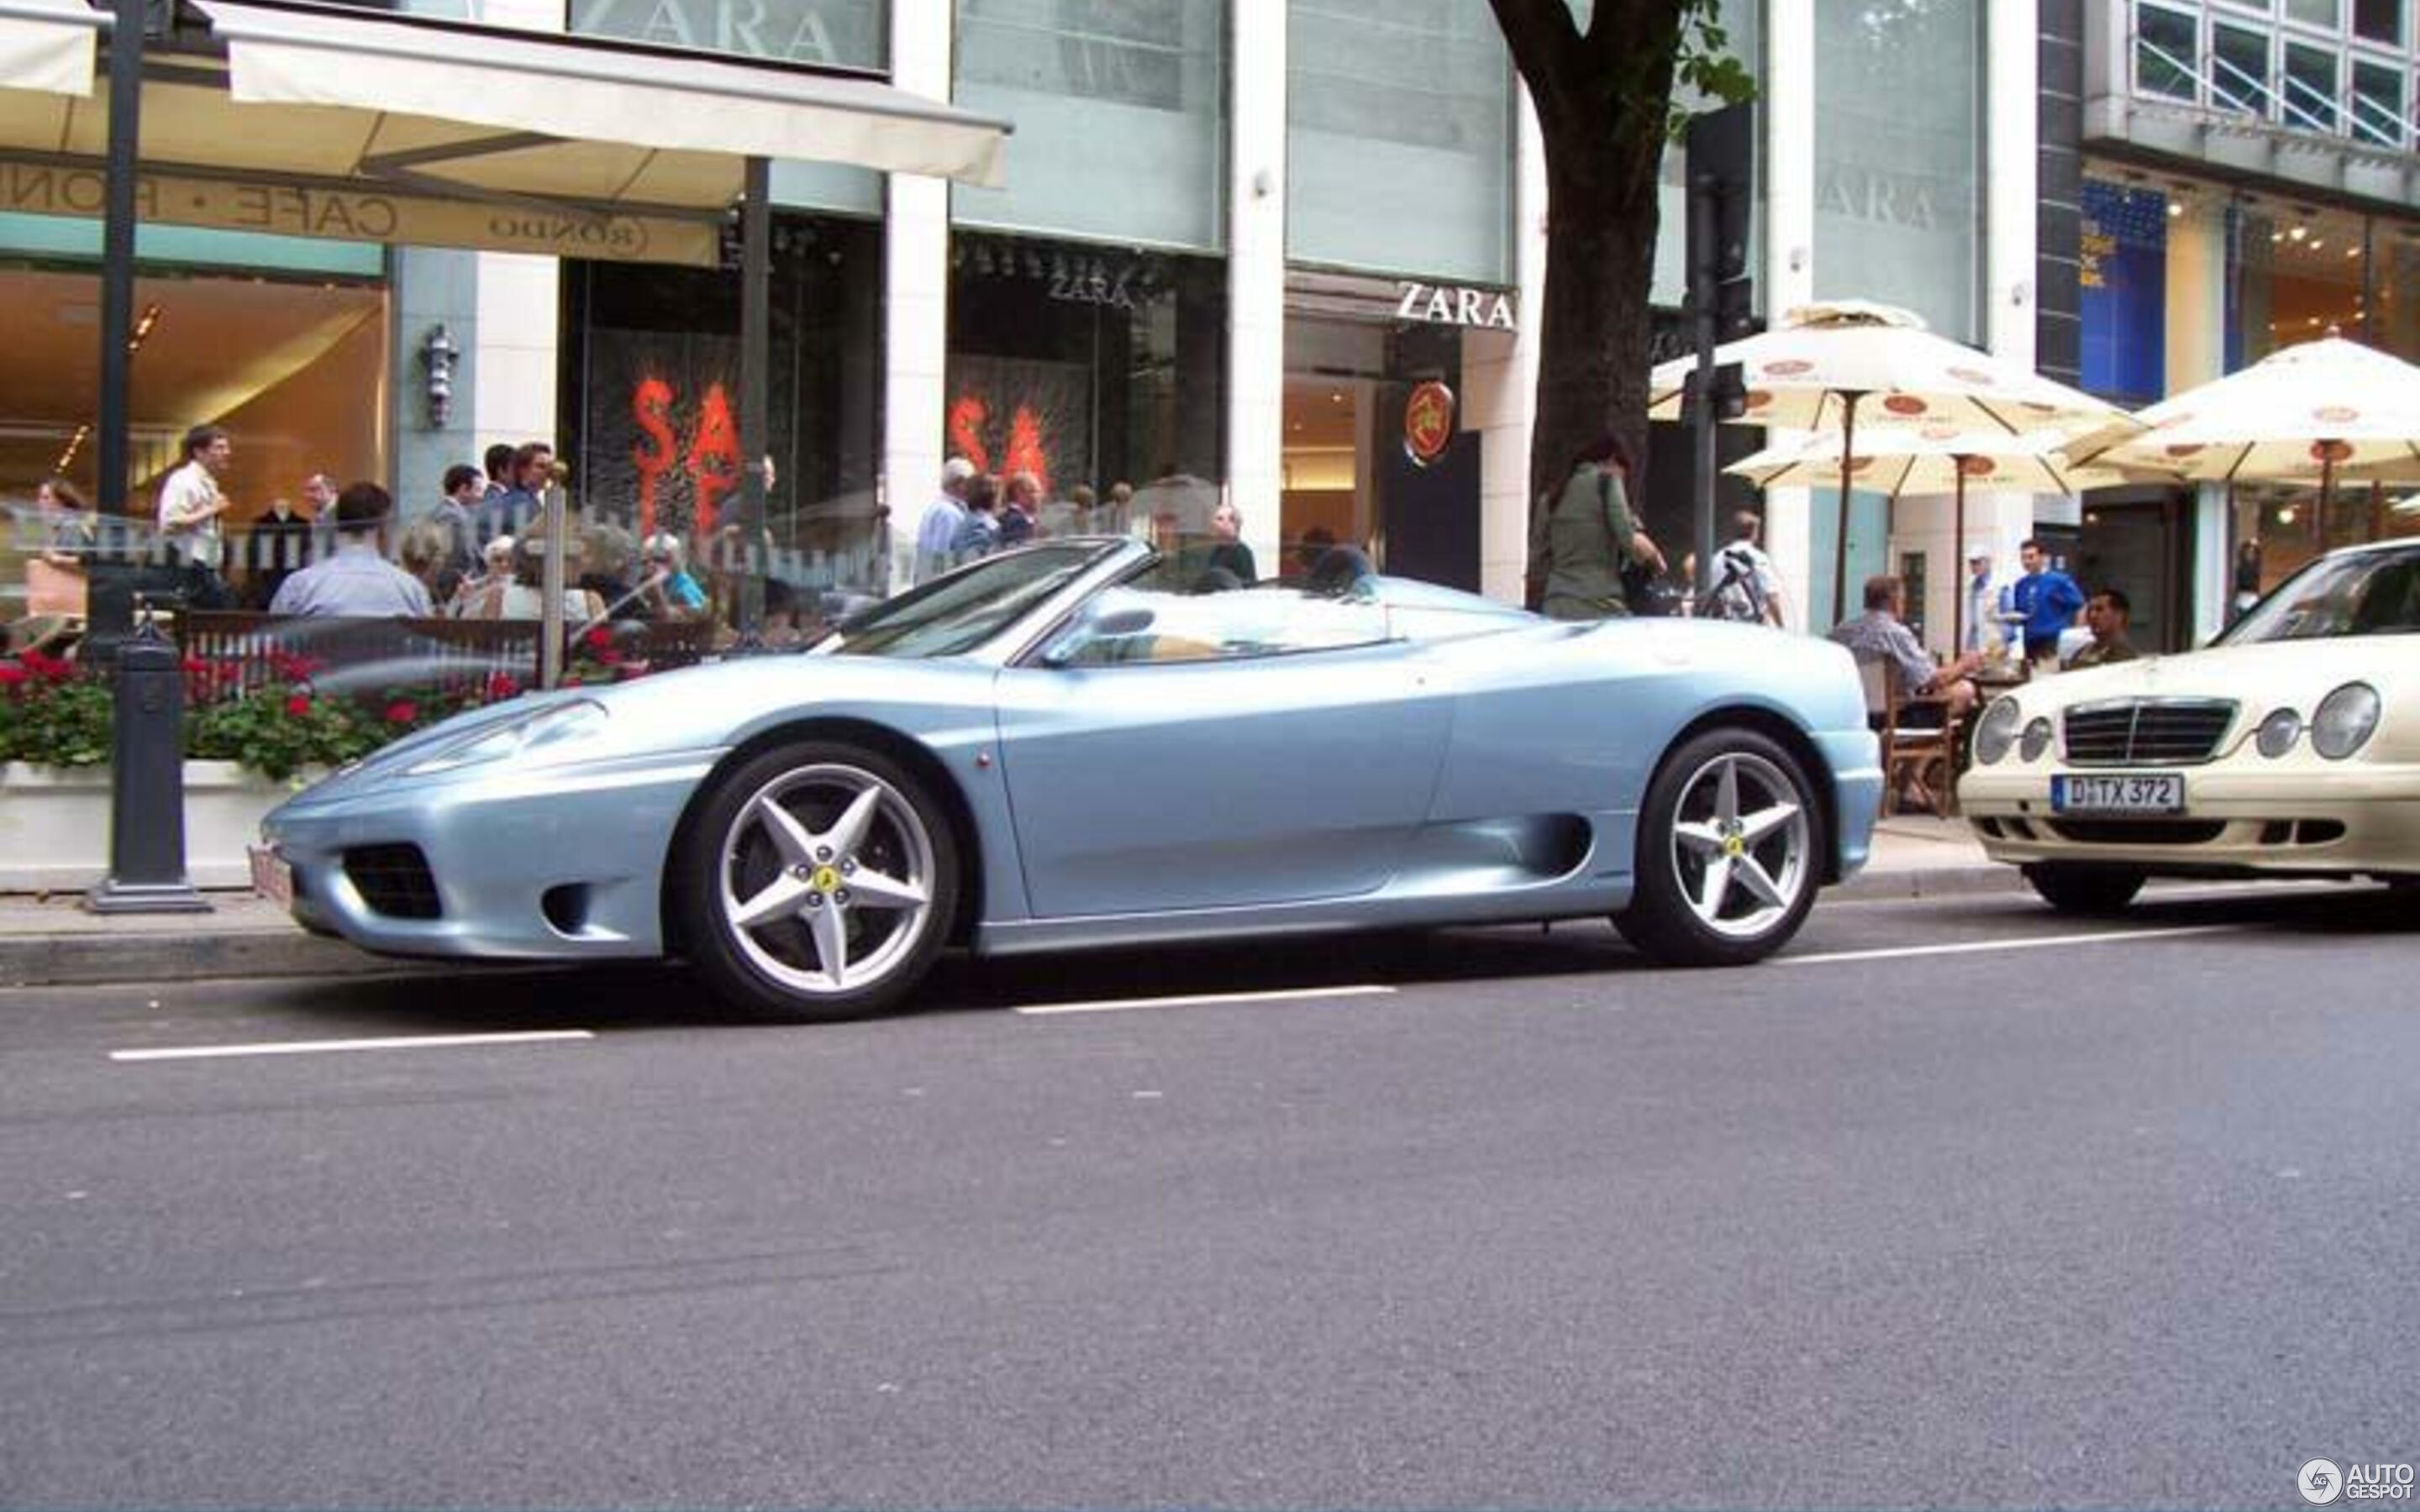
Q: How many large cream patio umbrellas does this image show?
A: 3